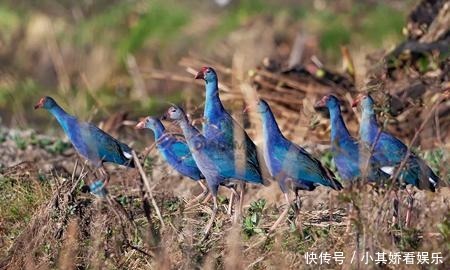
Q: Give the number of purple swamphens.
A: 7